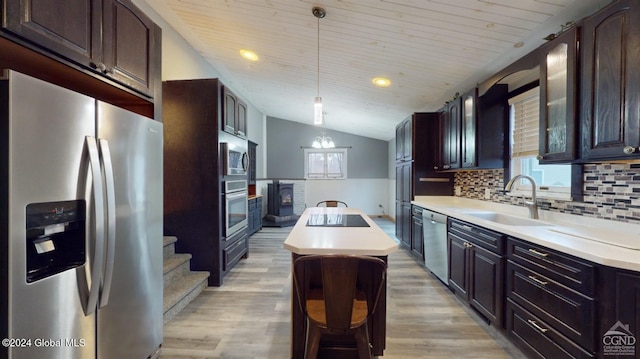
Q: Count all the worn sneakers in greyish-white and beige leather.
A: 0